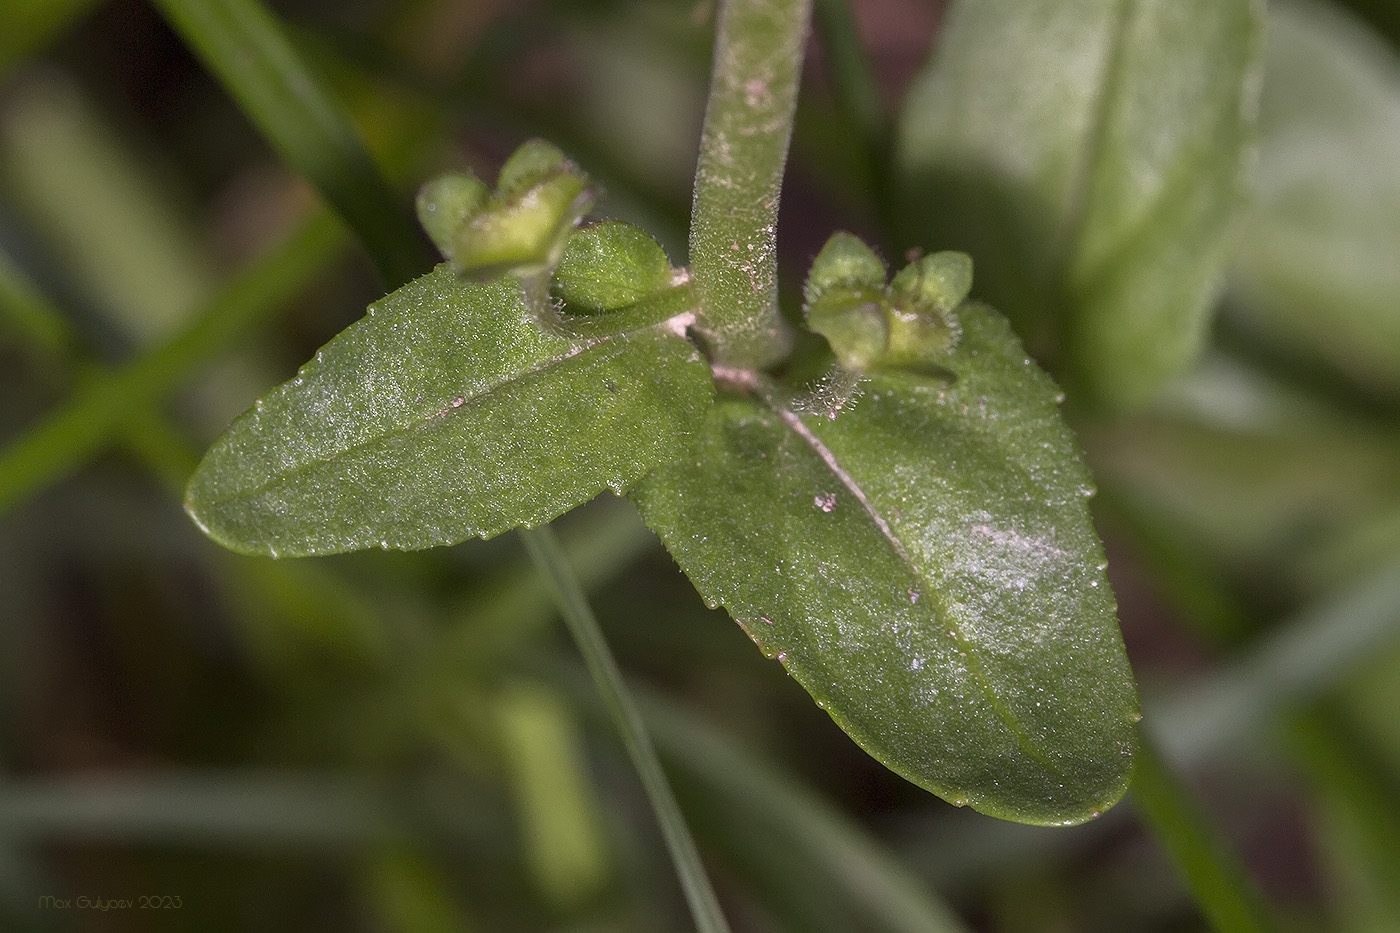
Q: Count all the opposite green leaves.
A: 2